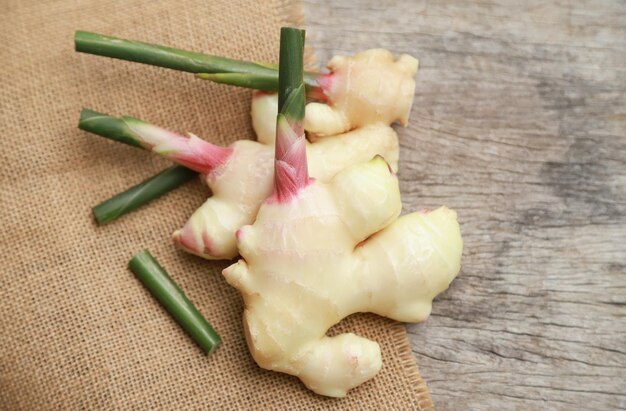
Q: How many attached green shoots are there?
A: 3